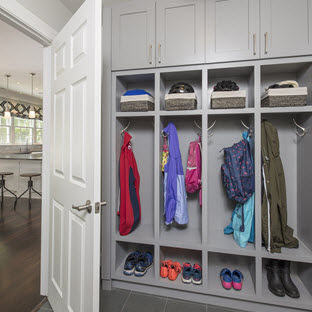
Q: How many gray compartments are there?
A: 12